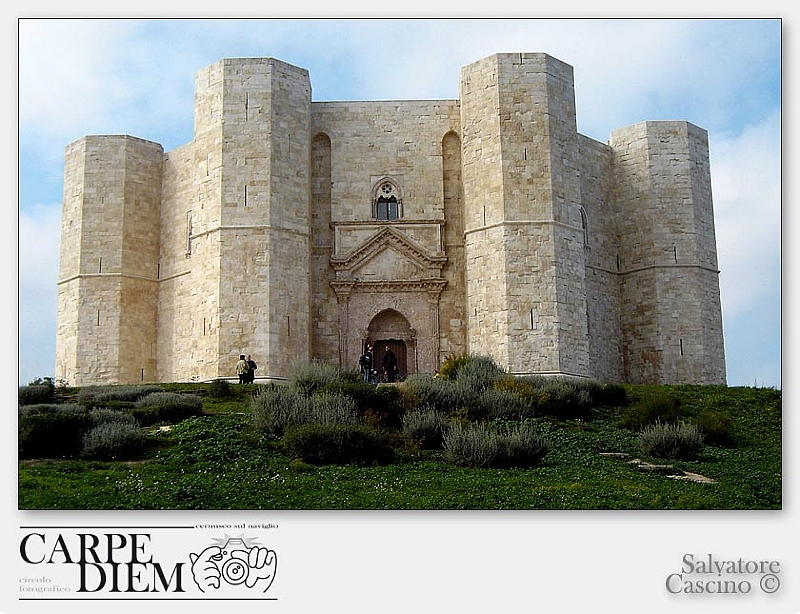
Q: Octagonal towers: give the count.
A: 4